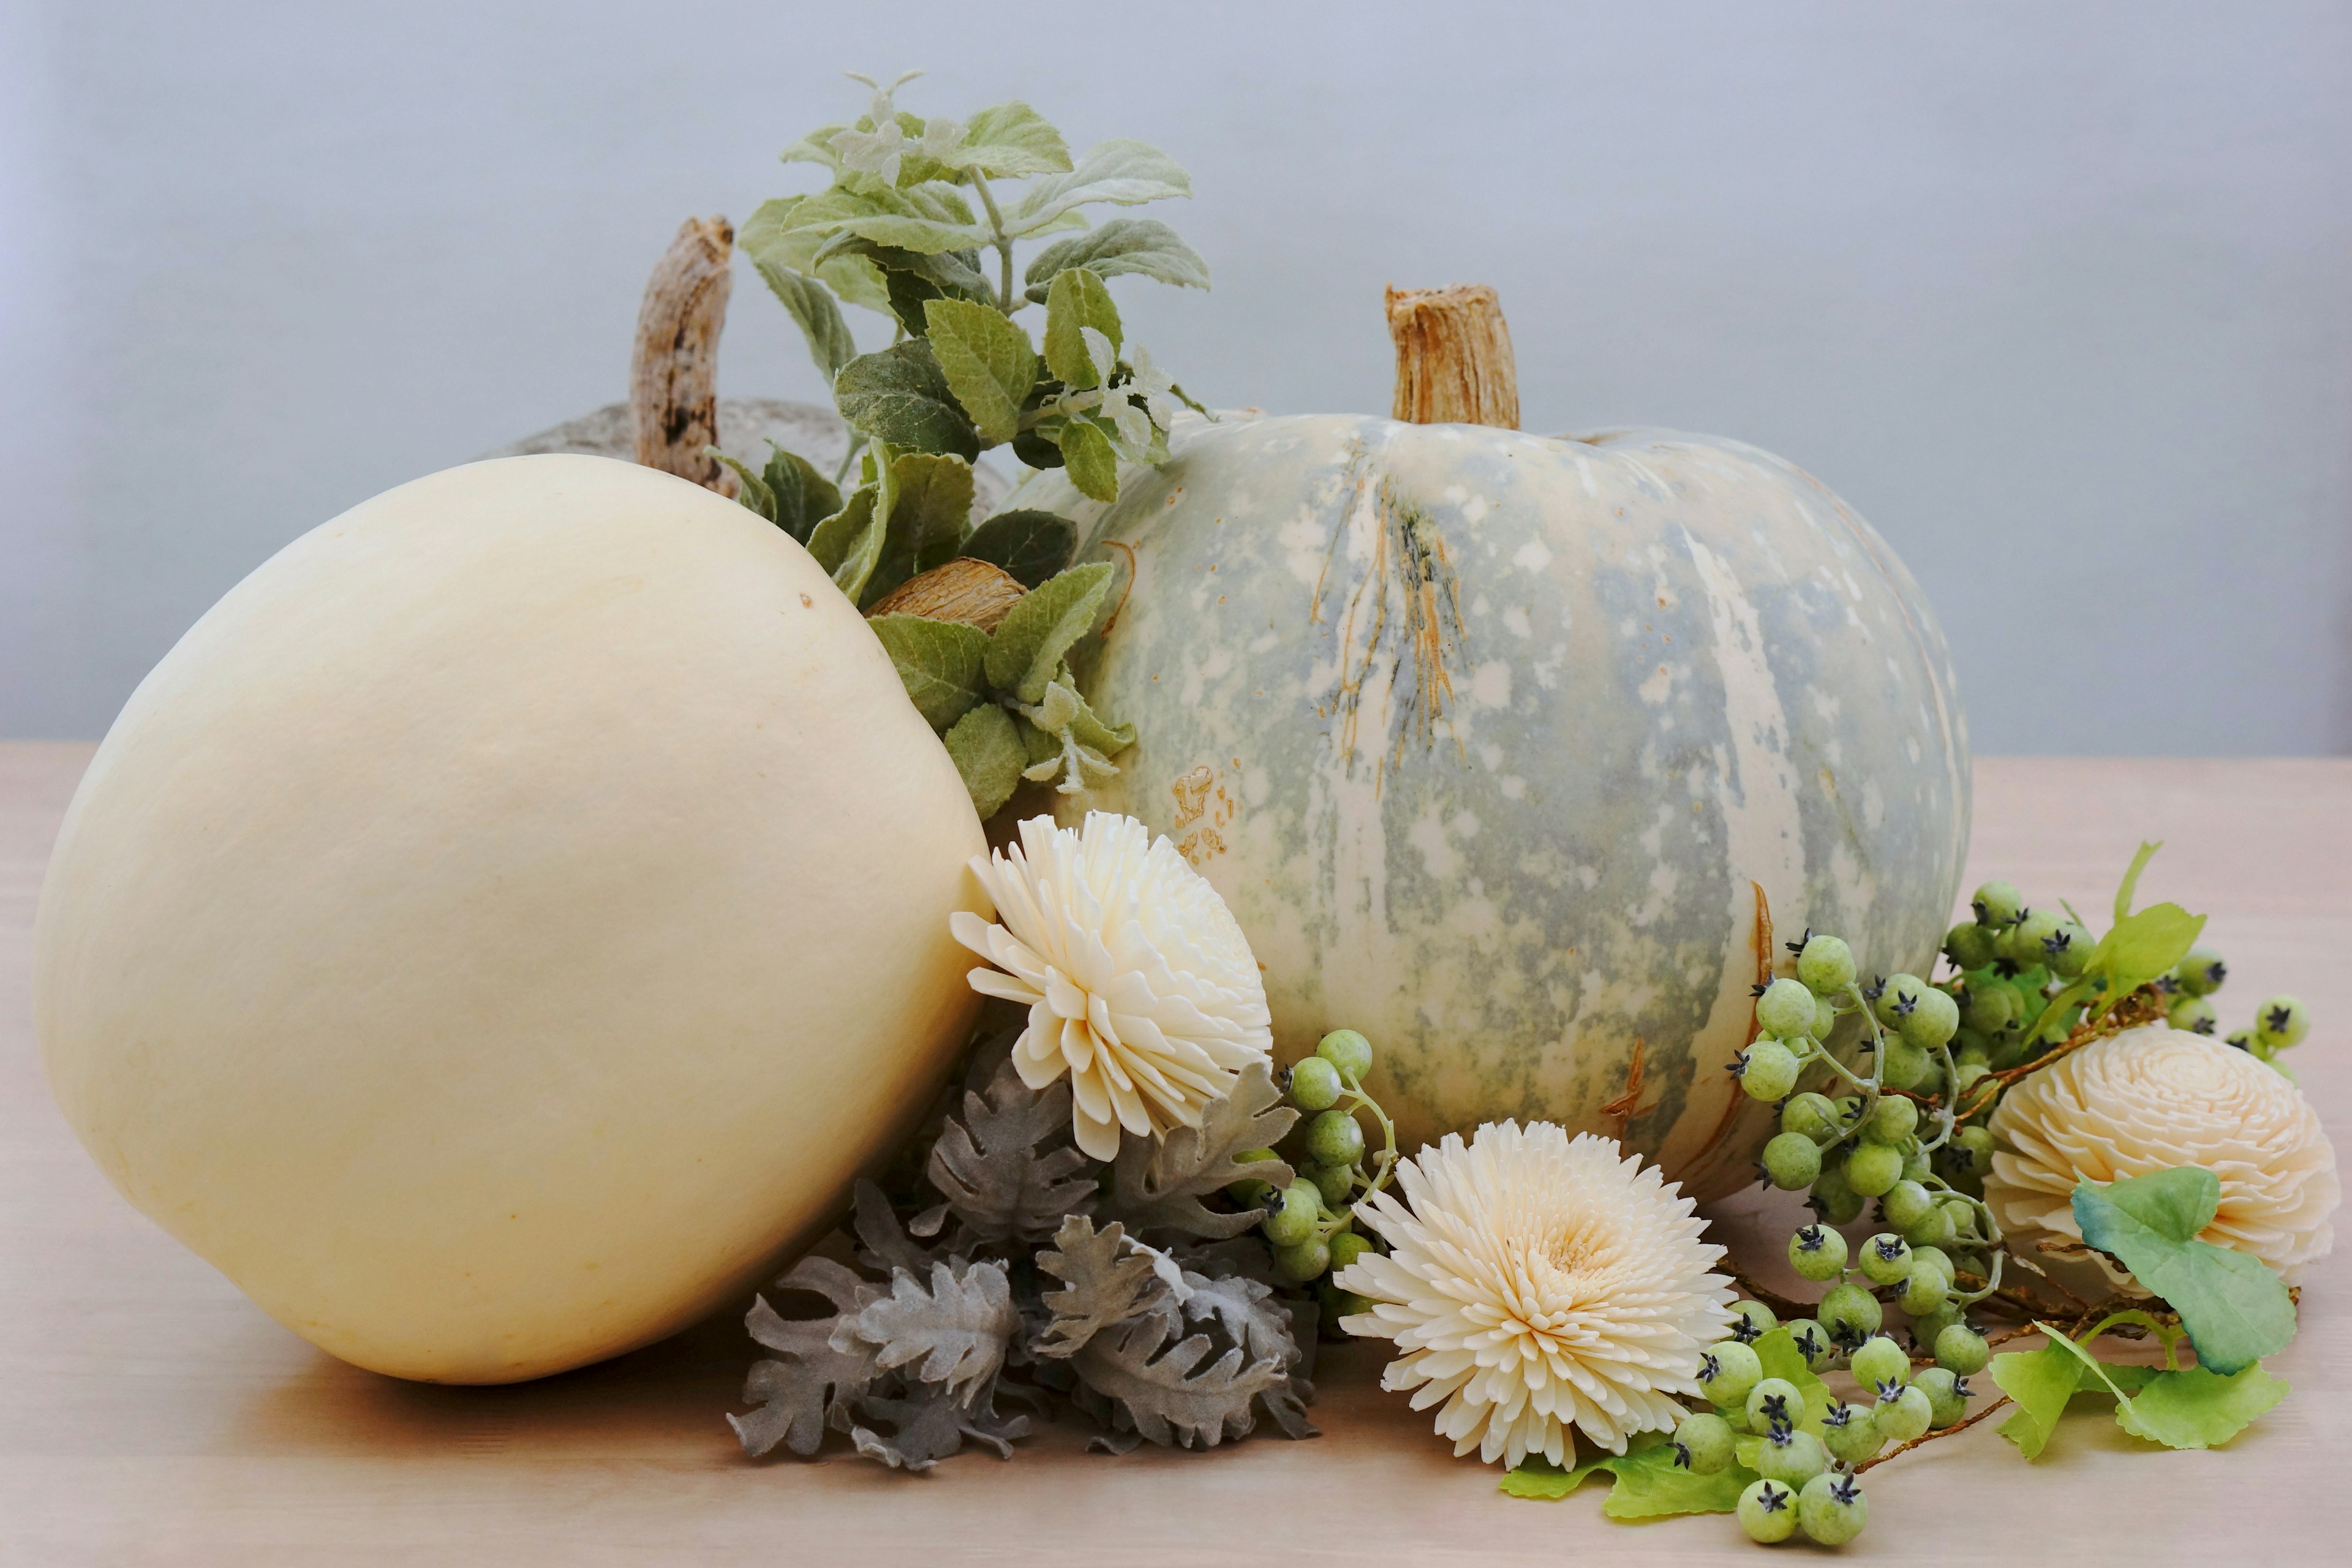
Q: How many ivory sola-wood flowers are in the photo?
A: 3